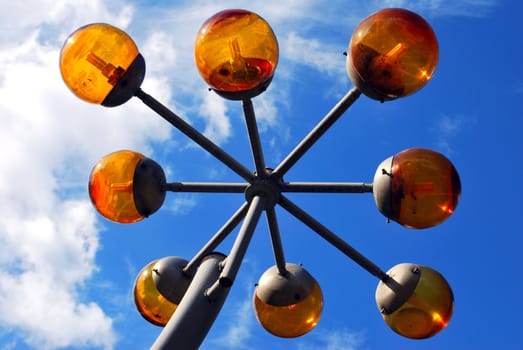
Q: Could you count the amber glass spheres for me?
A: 8